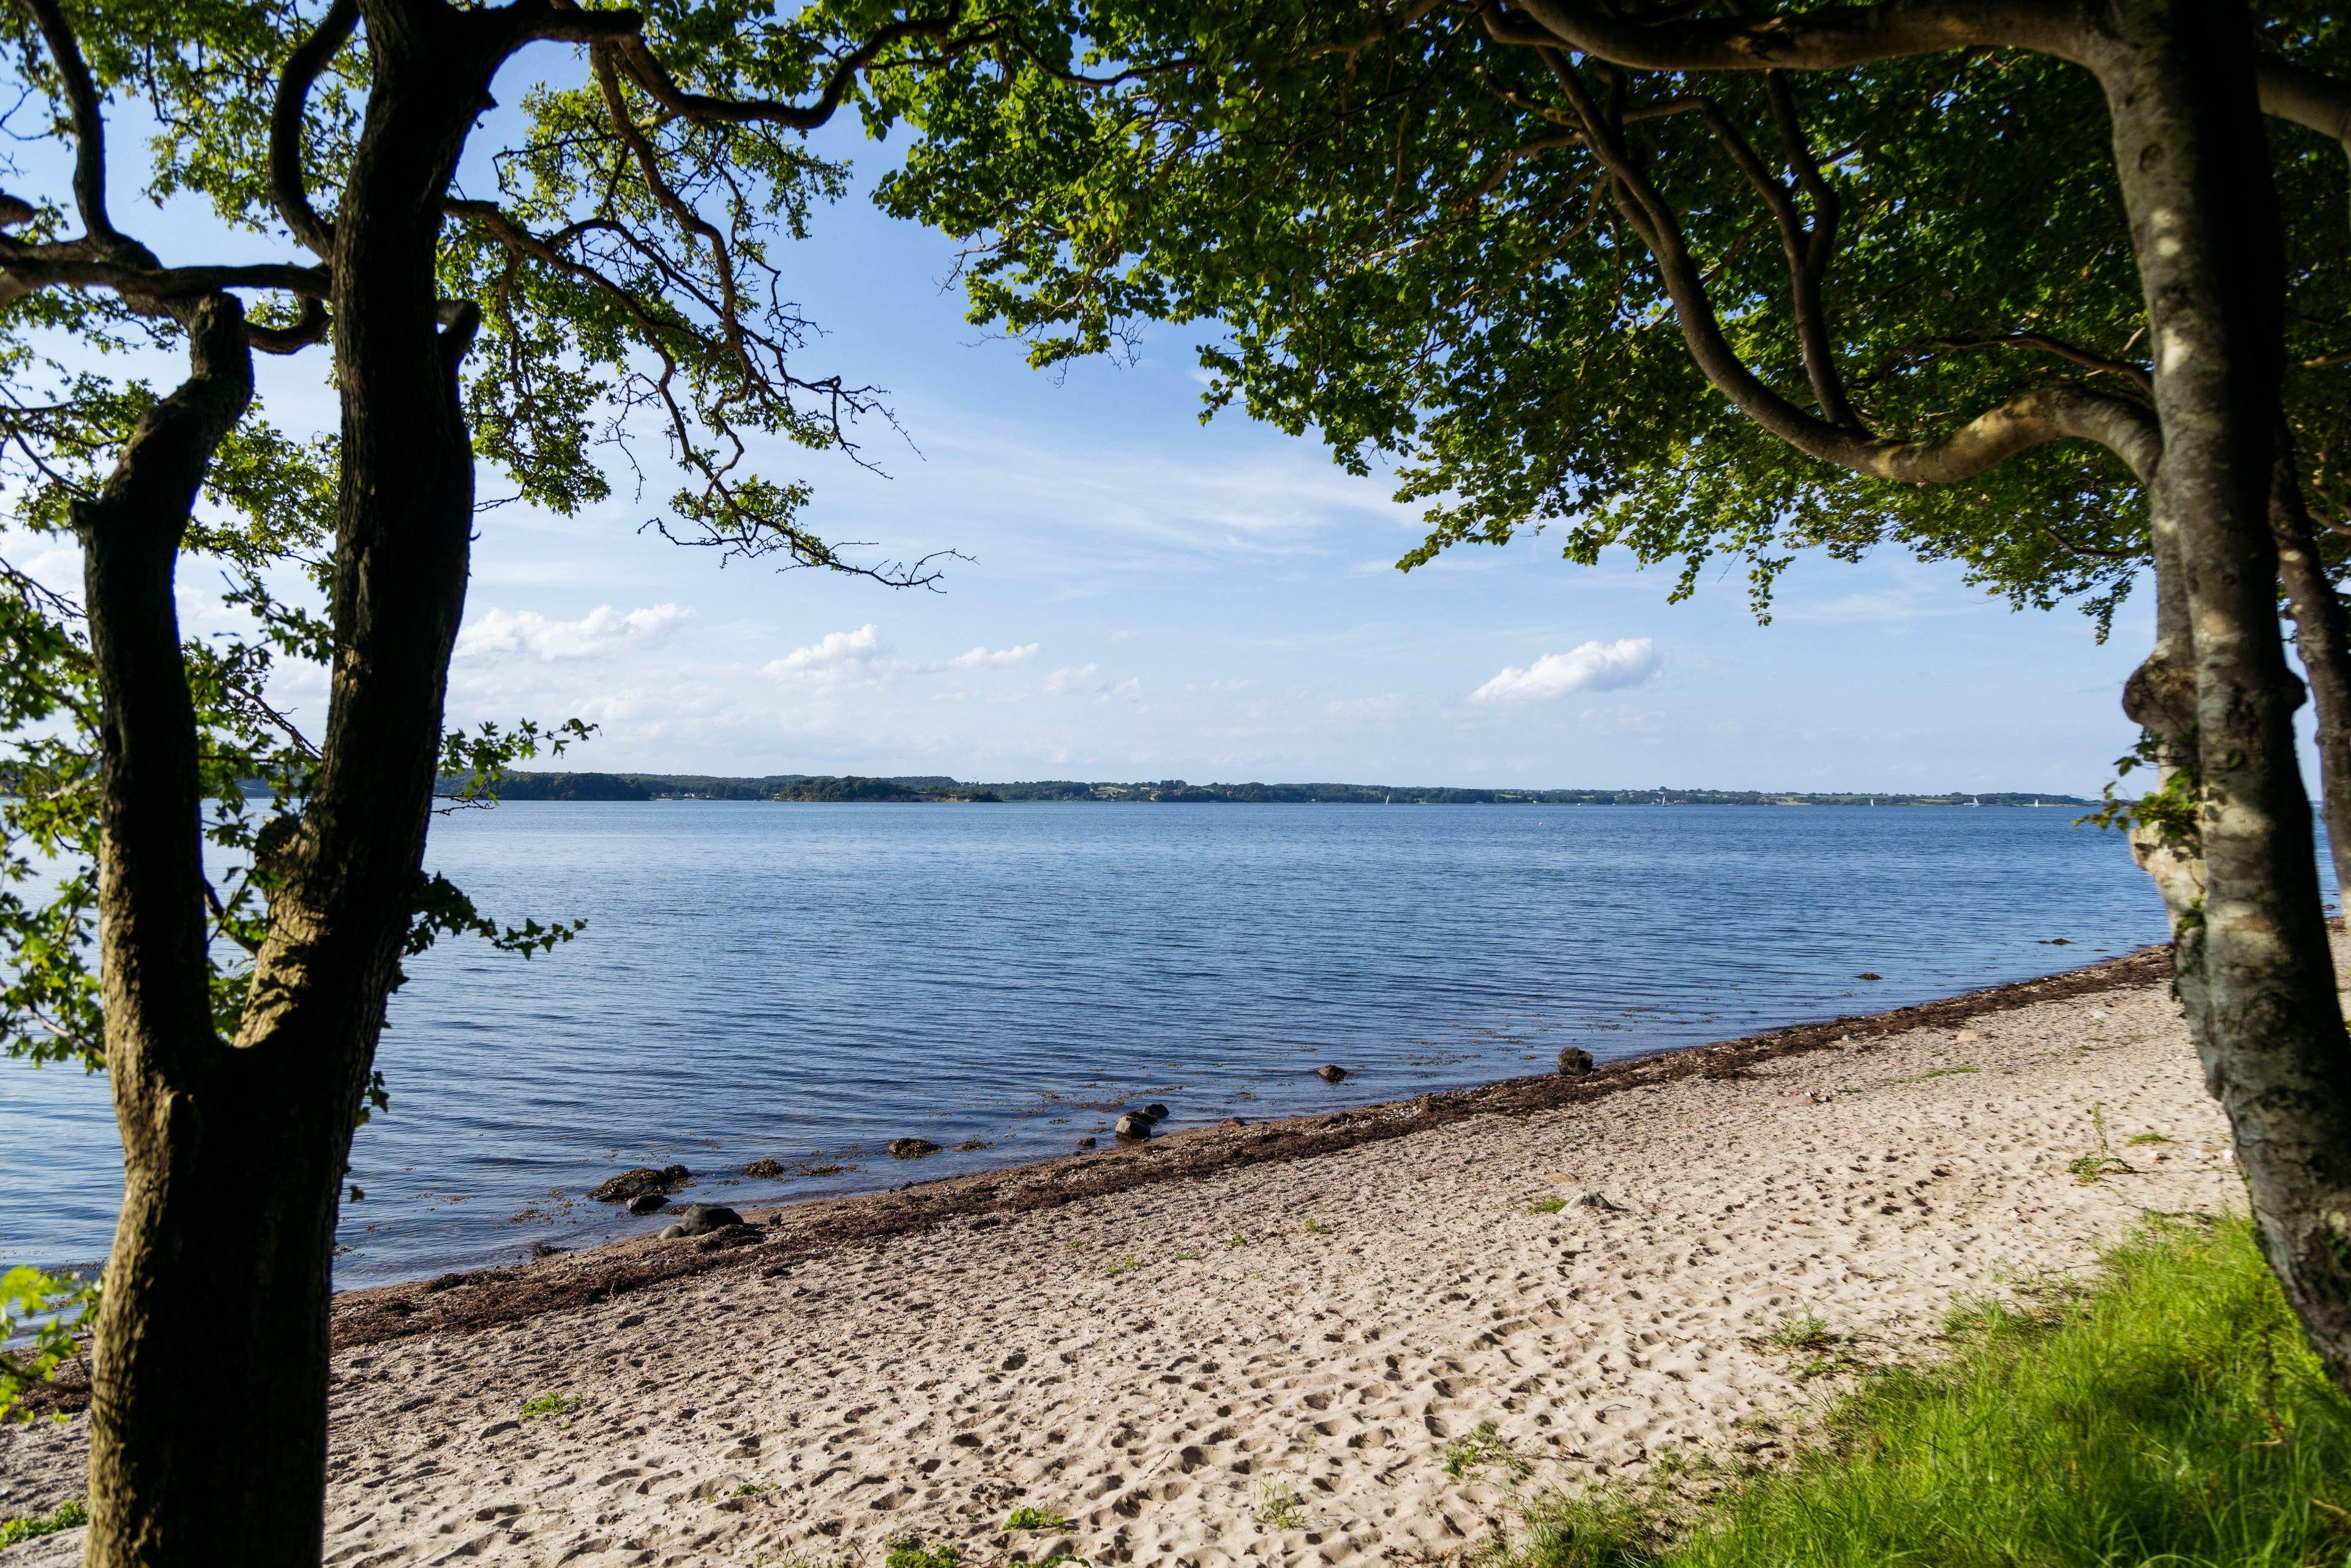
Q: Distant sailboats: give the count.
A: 5